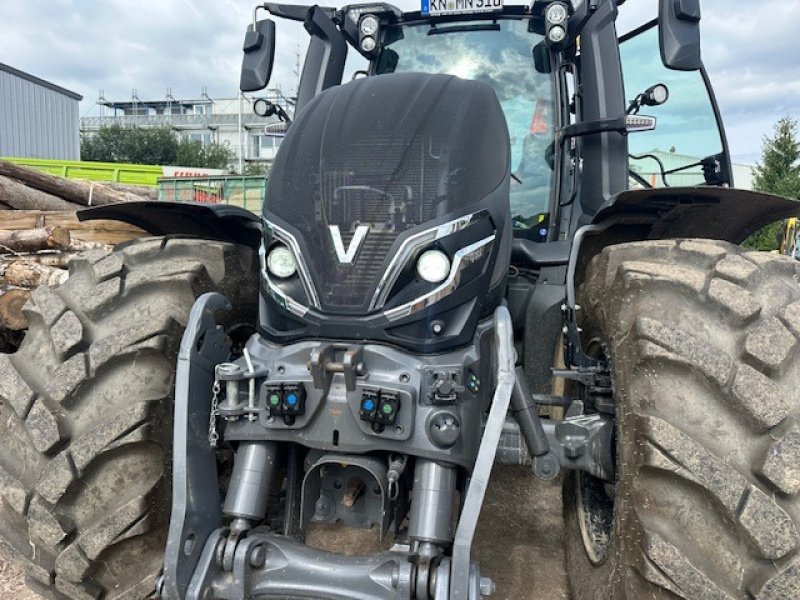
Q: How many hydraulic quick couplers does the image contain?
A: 4